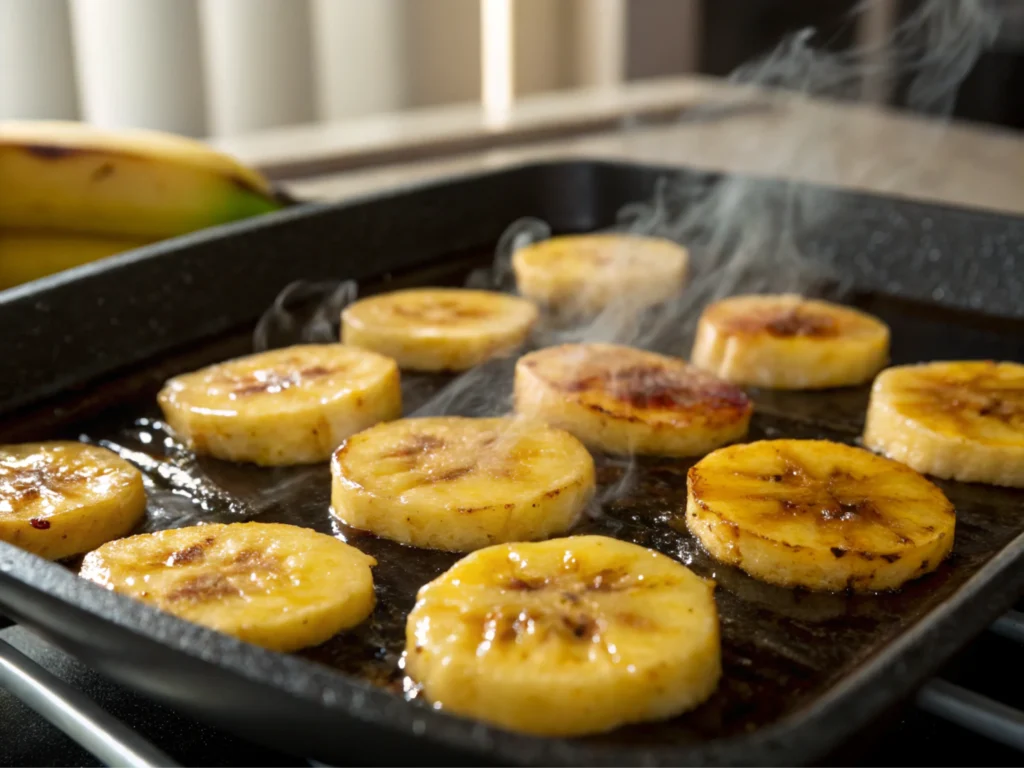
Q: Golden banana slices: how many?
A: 11